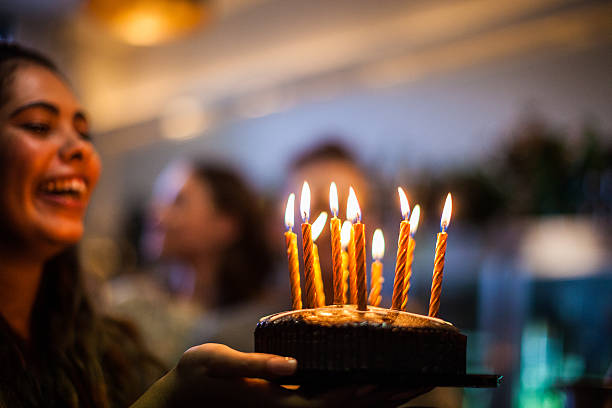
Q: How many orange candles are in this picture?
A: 11